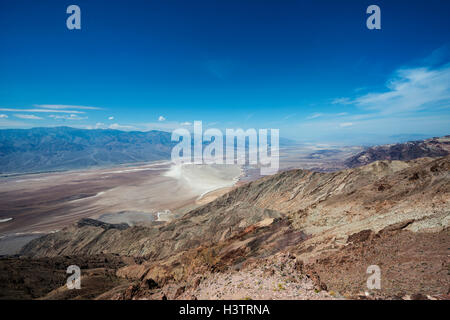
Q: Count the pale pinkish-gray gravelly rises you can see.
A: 1